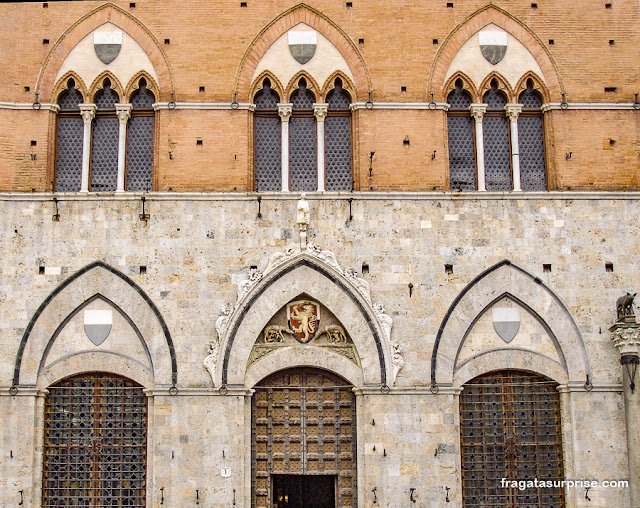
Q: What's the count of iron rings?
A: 13